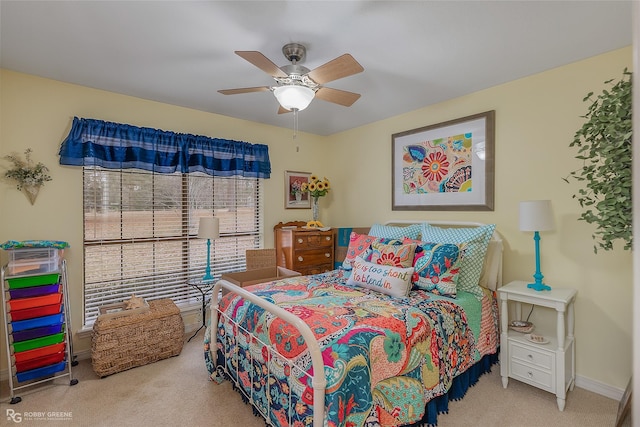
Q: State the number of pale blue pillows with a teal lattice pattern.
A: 2